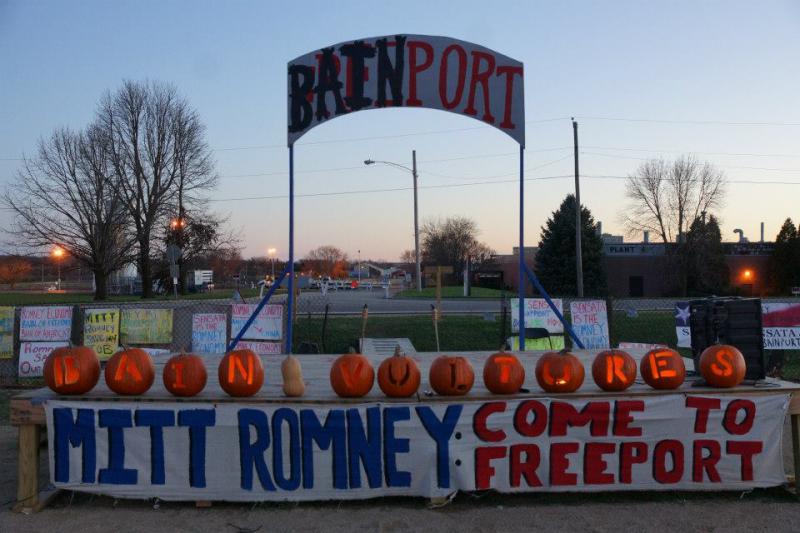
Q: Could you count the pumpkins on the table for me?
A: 12